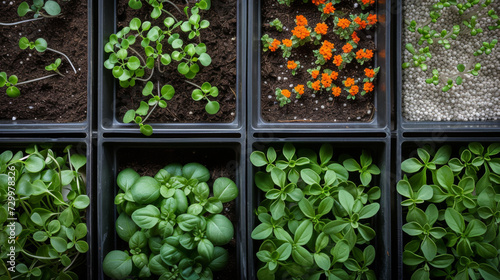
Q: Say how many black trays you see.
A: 8